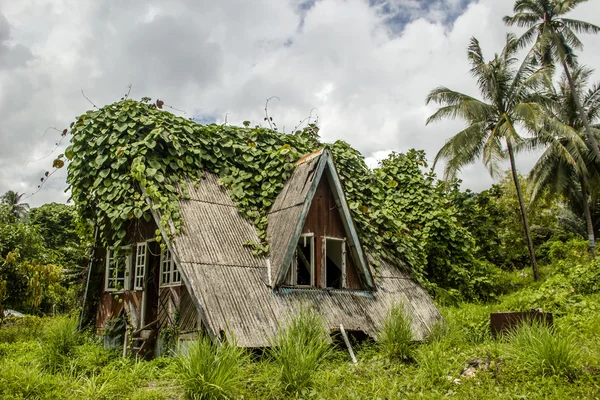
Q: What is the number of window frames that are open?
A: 2